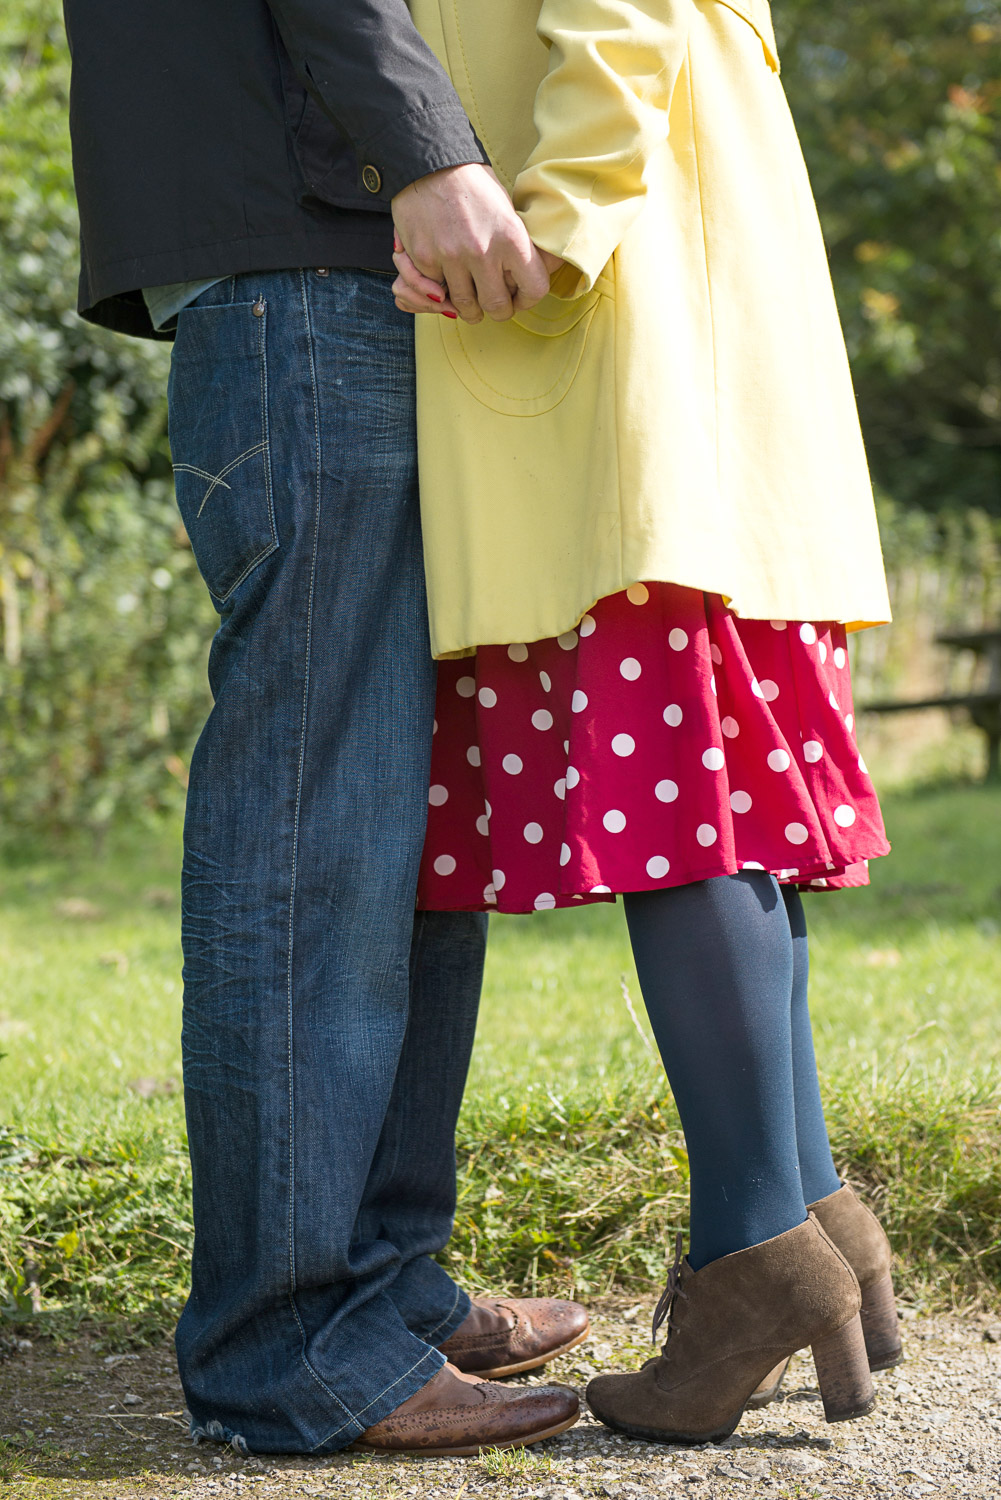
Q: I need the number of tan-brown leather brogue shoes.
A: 2